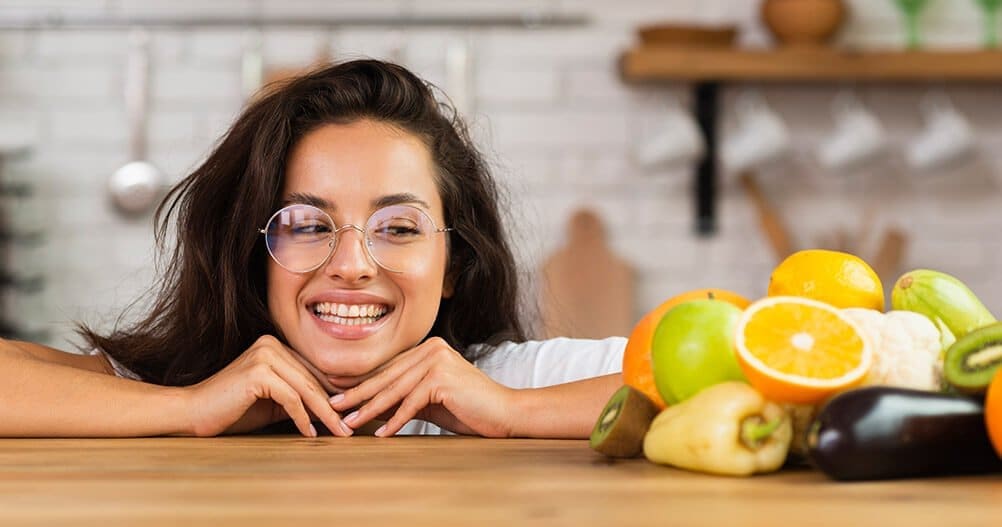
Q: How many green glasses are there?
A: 2